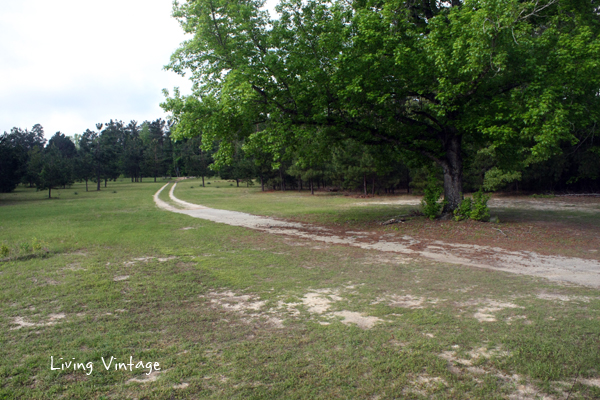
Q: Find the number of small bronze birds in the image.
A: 0